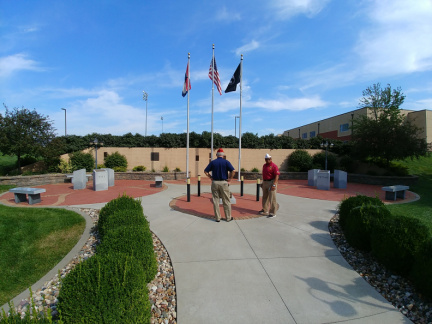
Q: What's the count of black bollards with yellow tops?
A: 4